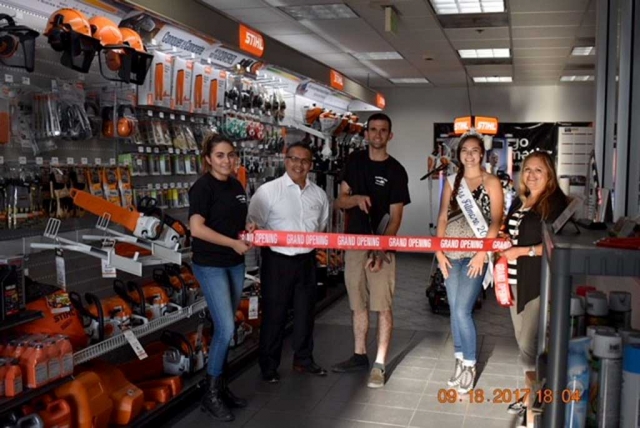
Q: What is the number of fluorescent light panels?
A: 8